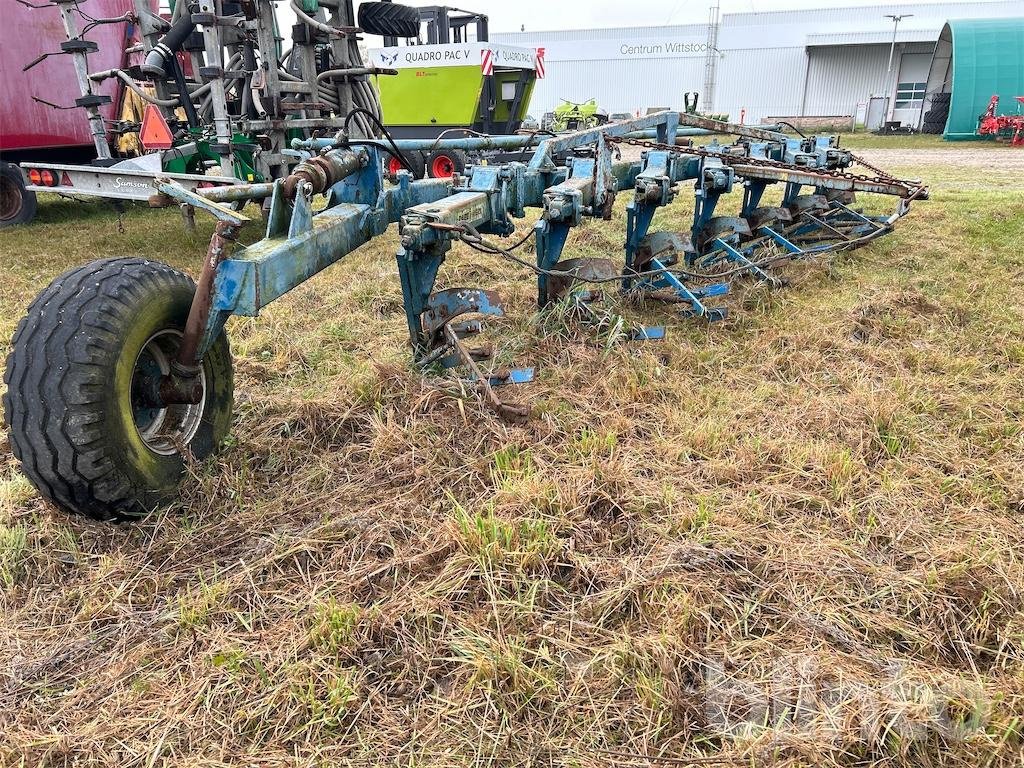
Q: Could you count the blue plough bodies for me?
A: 7